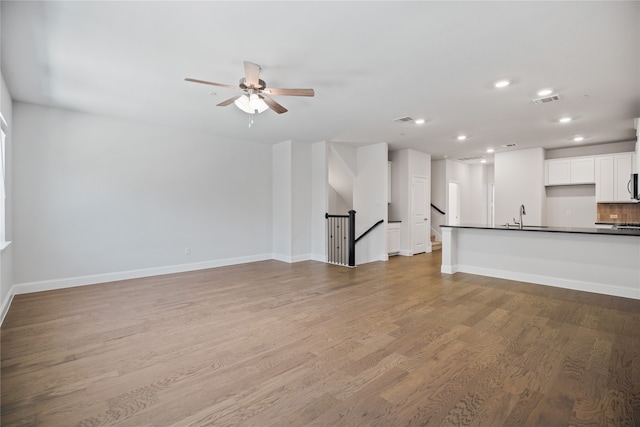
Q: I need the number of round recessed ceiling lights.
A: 8